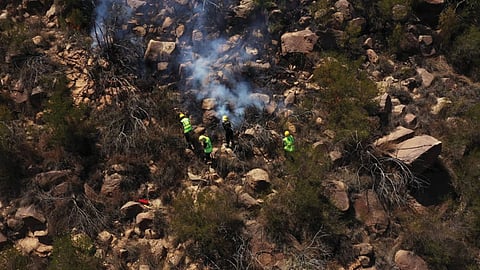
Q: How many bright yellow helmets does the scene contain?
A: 4